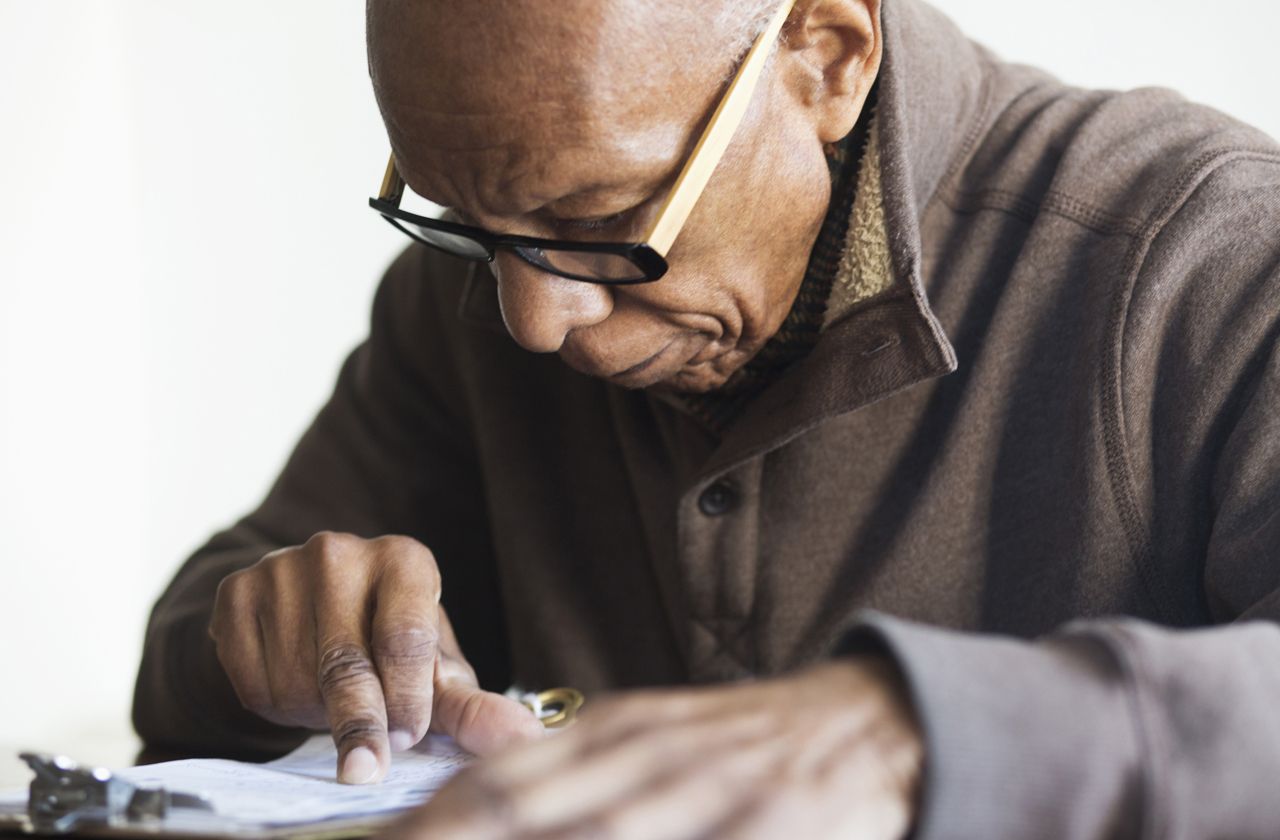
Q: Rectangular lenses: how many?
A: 2